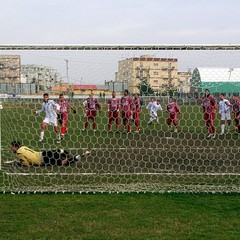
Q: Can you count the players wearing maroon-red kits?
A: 8